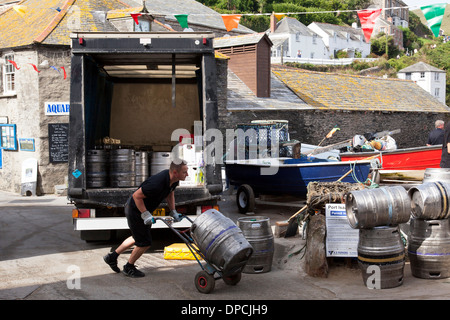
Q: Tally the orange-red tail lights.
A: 2